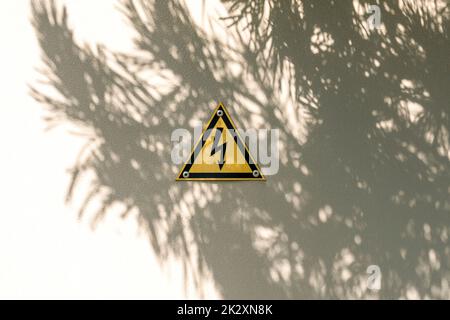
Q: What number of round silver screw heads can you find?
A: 3